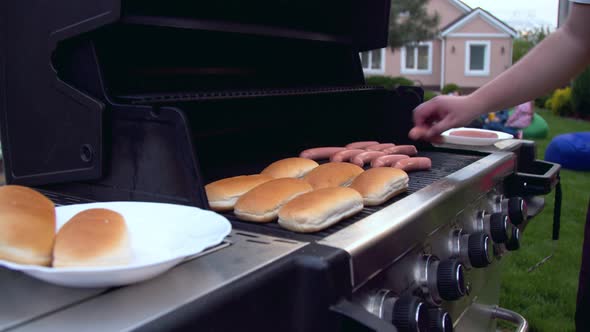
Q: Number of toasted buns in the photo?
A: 8